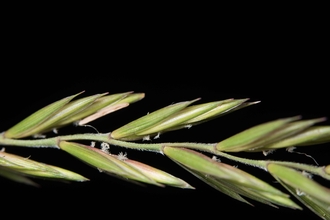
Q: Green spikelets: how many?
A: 7